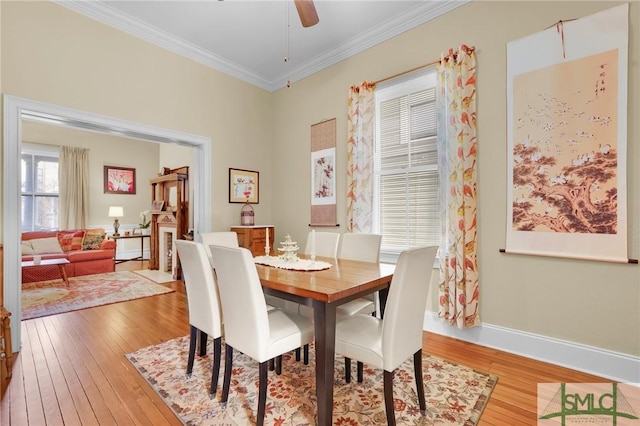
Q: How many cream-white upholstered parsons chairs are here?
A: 6